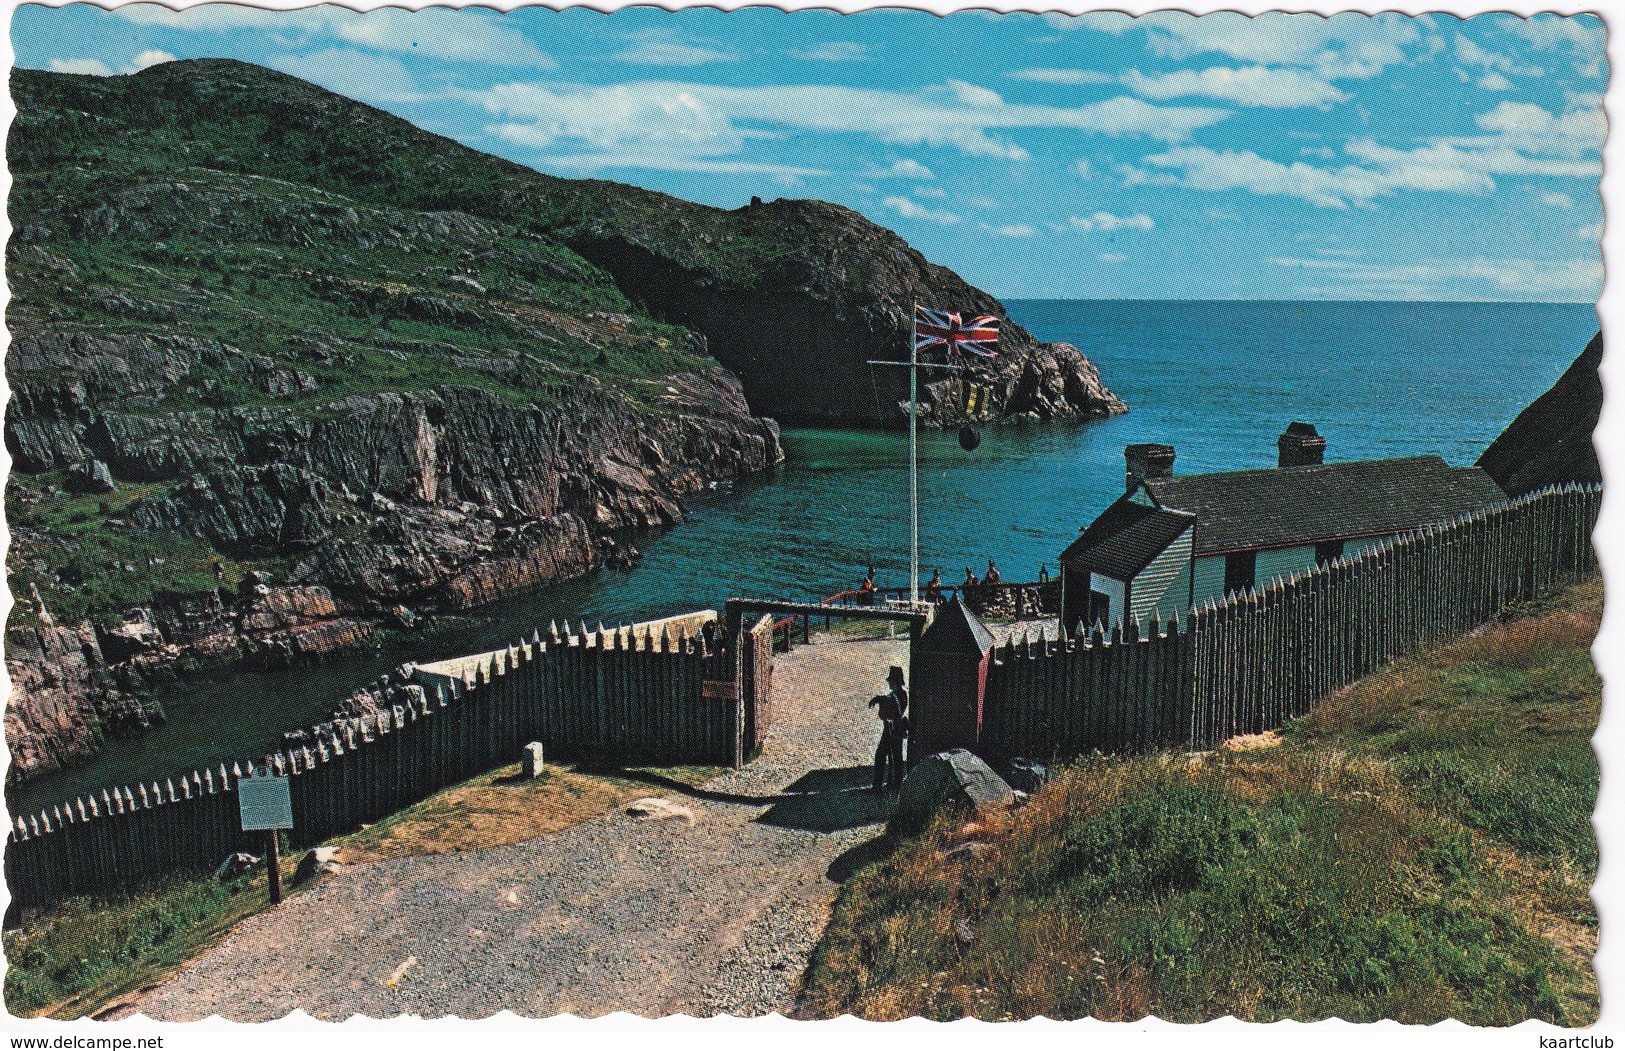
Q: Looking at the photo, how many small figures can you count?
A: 5